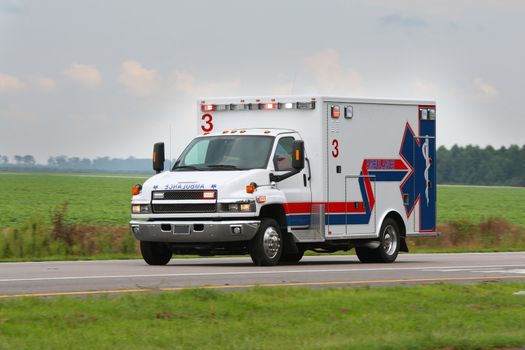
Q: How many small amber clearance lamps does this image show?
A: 5